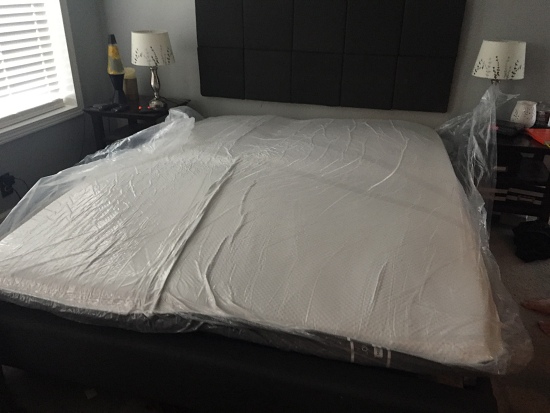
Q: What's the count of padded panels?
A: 10